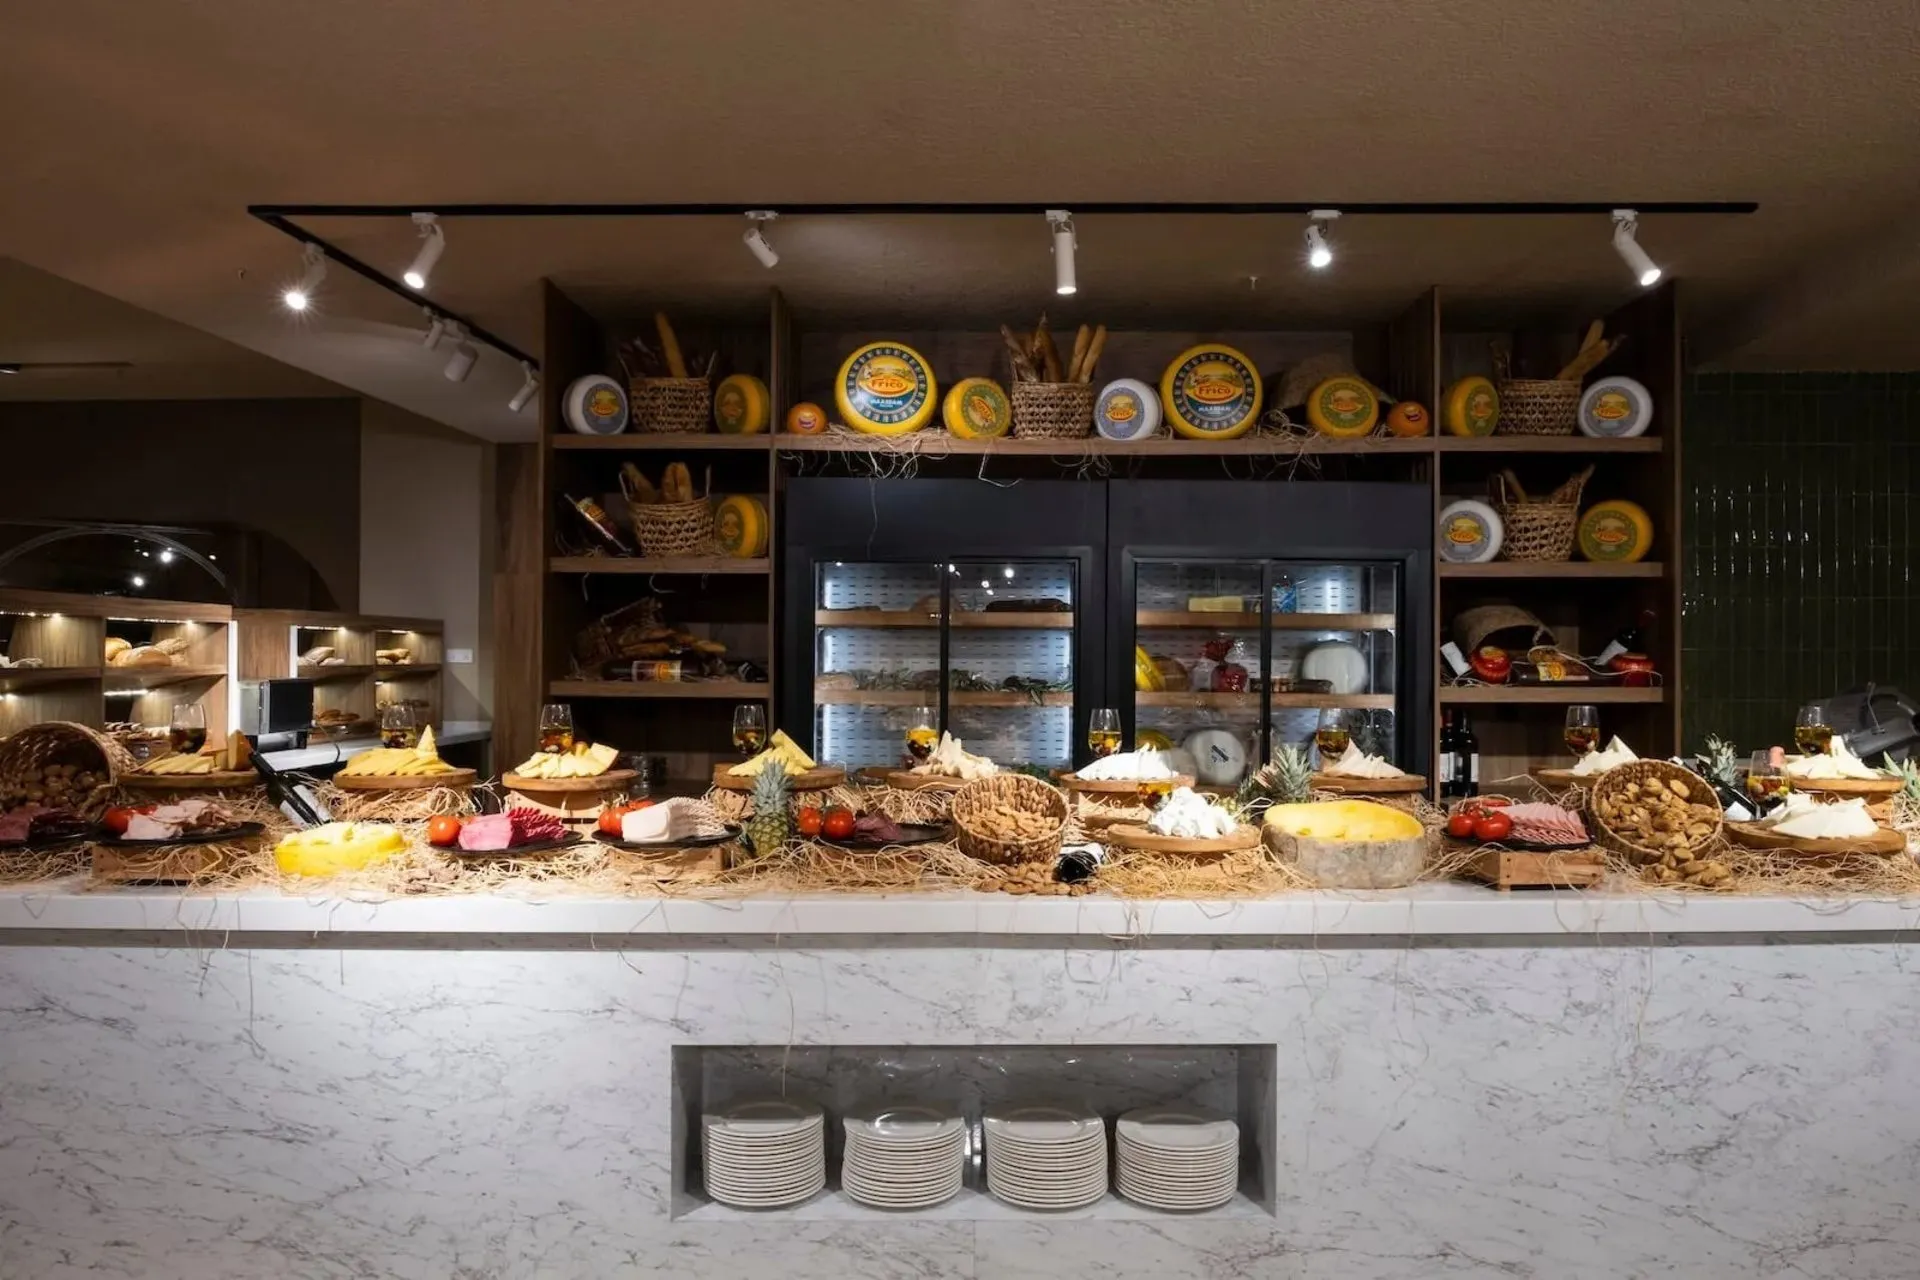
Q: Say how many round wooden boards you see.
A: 11